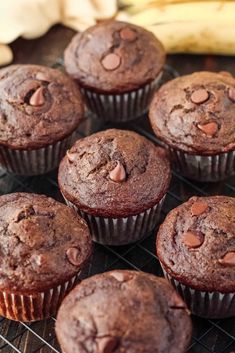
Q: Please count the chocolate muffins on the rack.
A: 7